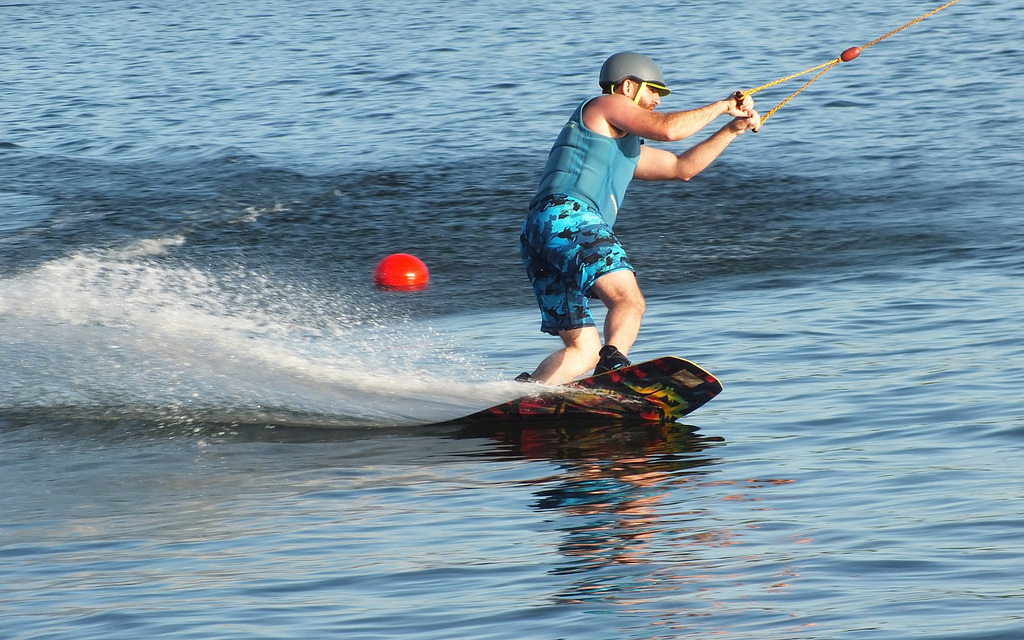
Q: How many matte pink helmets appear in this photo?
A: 0